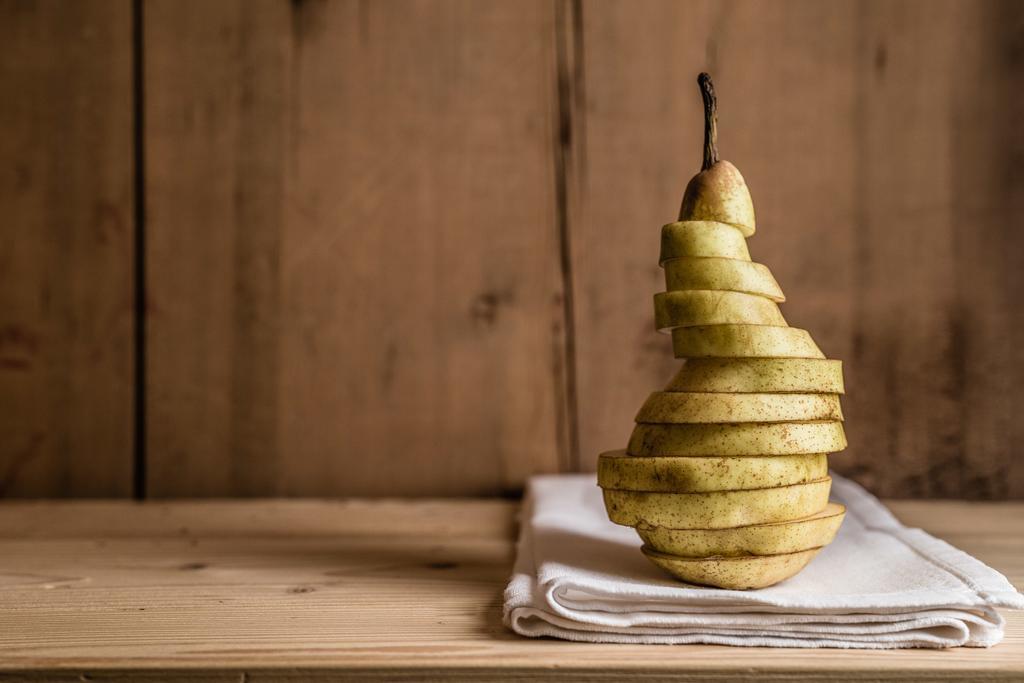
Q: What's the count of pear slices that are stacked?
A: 12